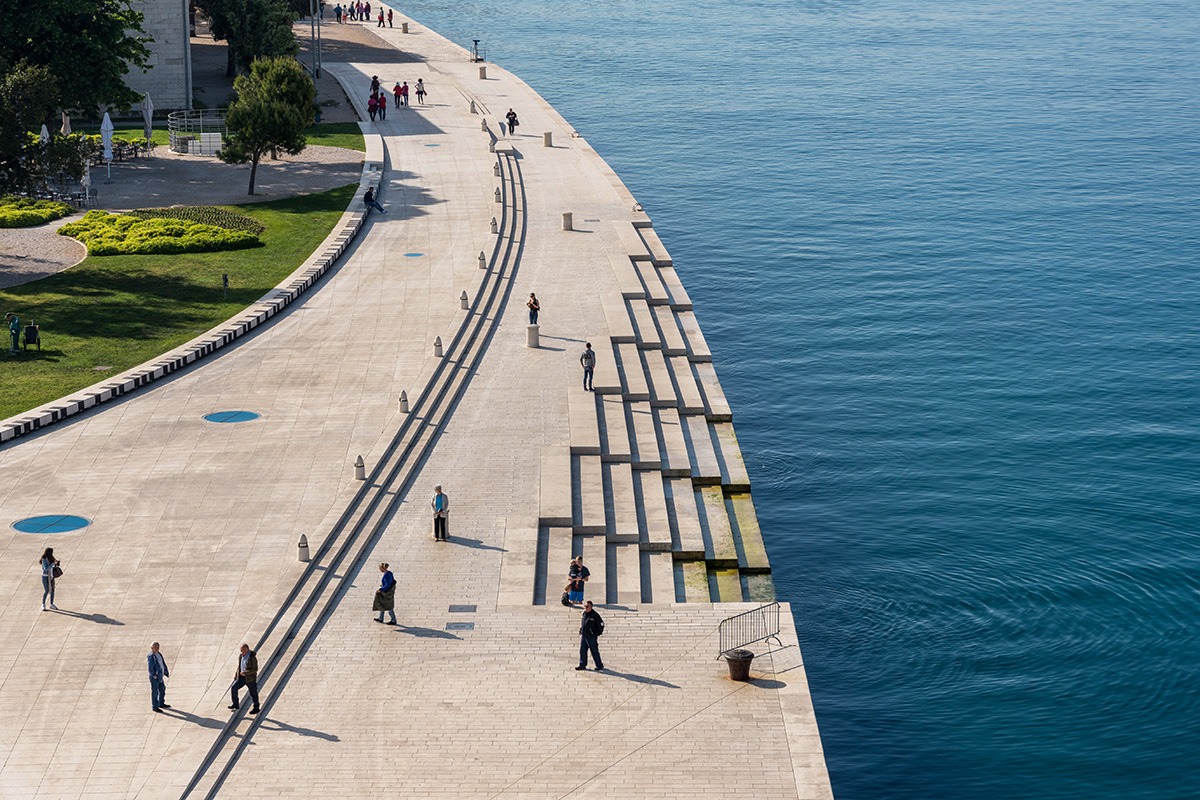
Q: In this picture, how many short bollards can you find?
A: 12